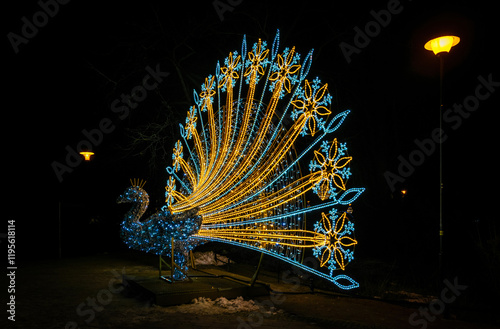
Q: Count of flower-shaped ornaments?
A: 10